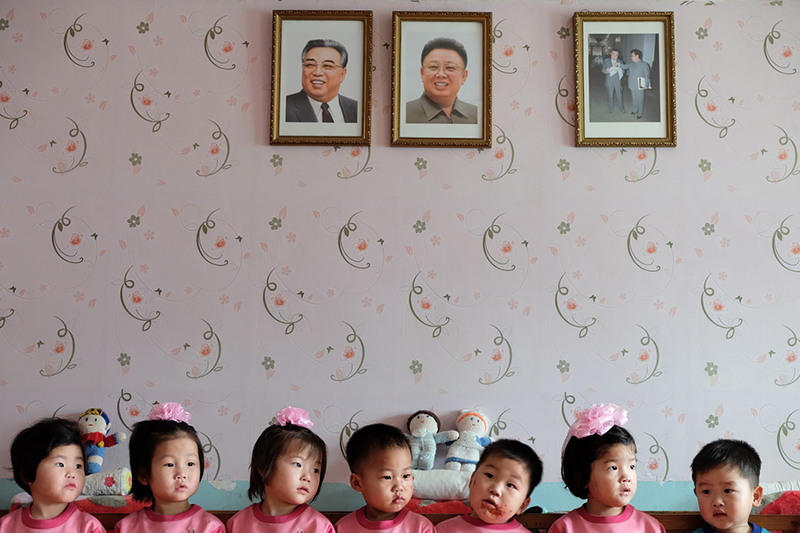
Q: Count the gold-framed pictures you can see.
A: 3